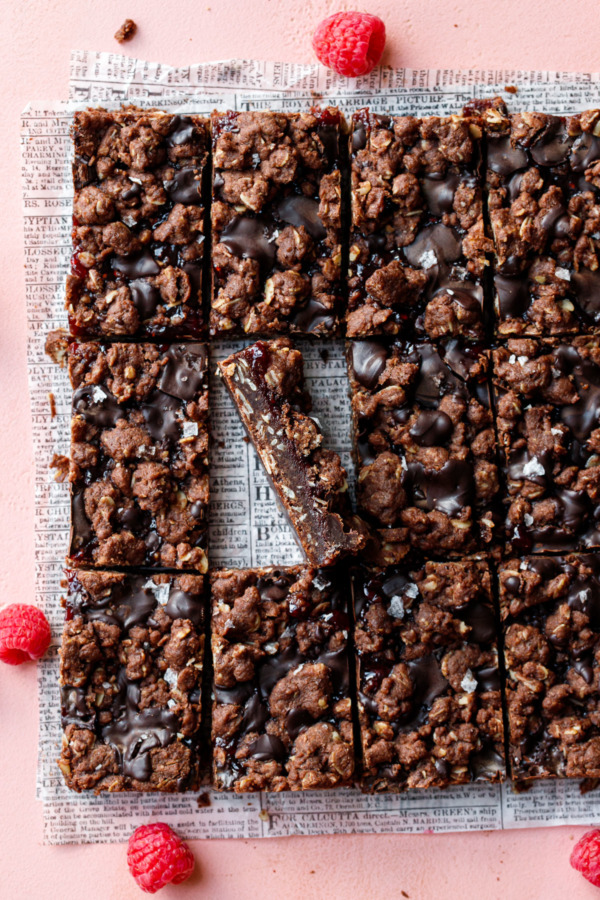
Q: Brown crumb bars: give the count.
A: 12